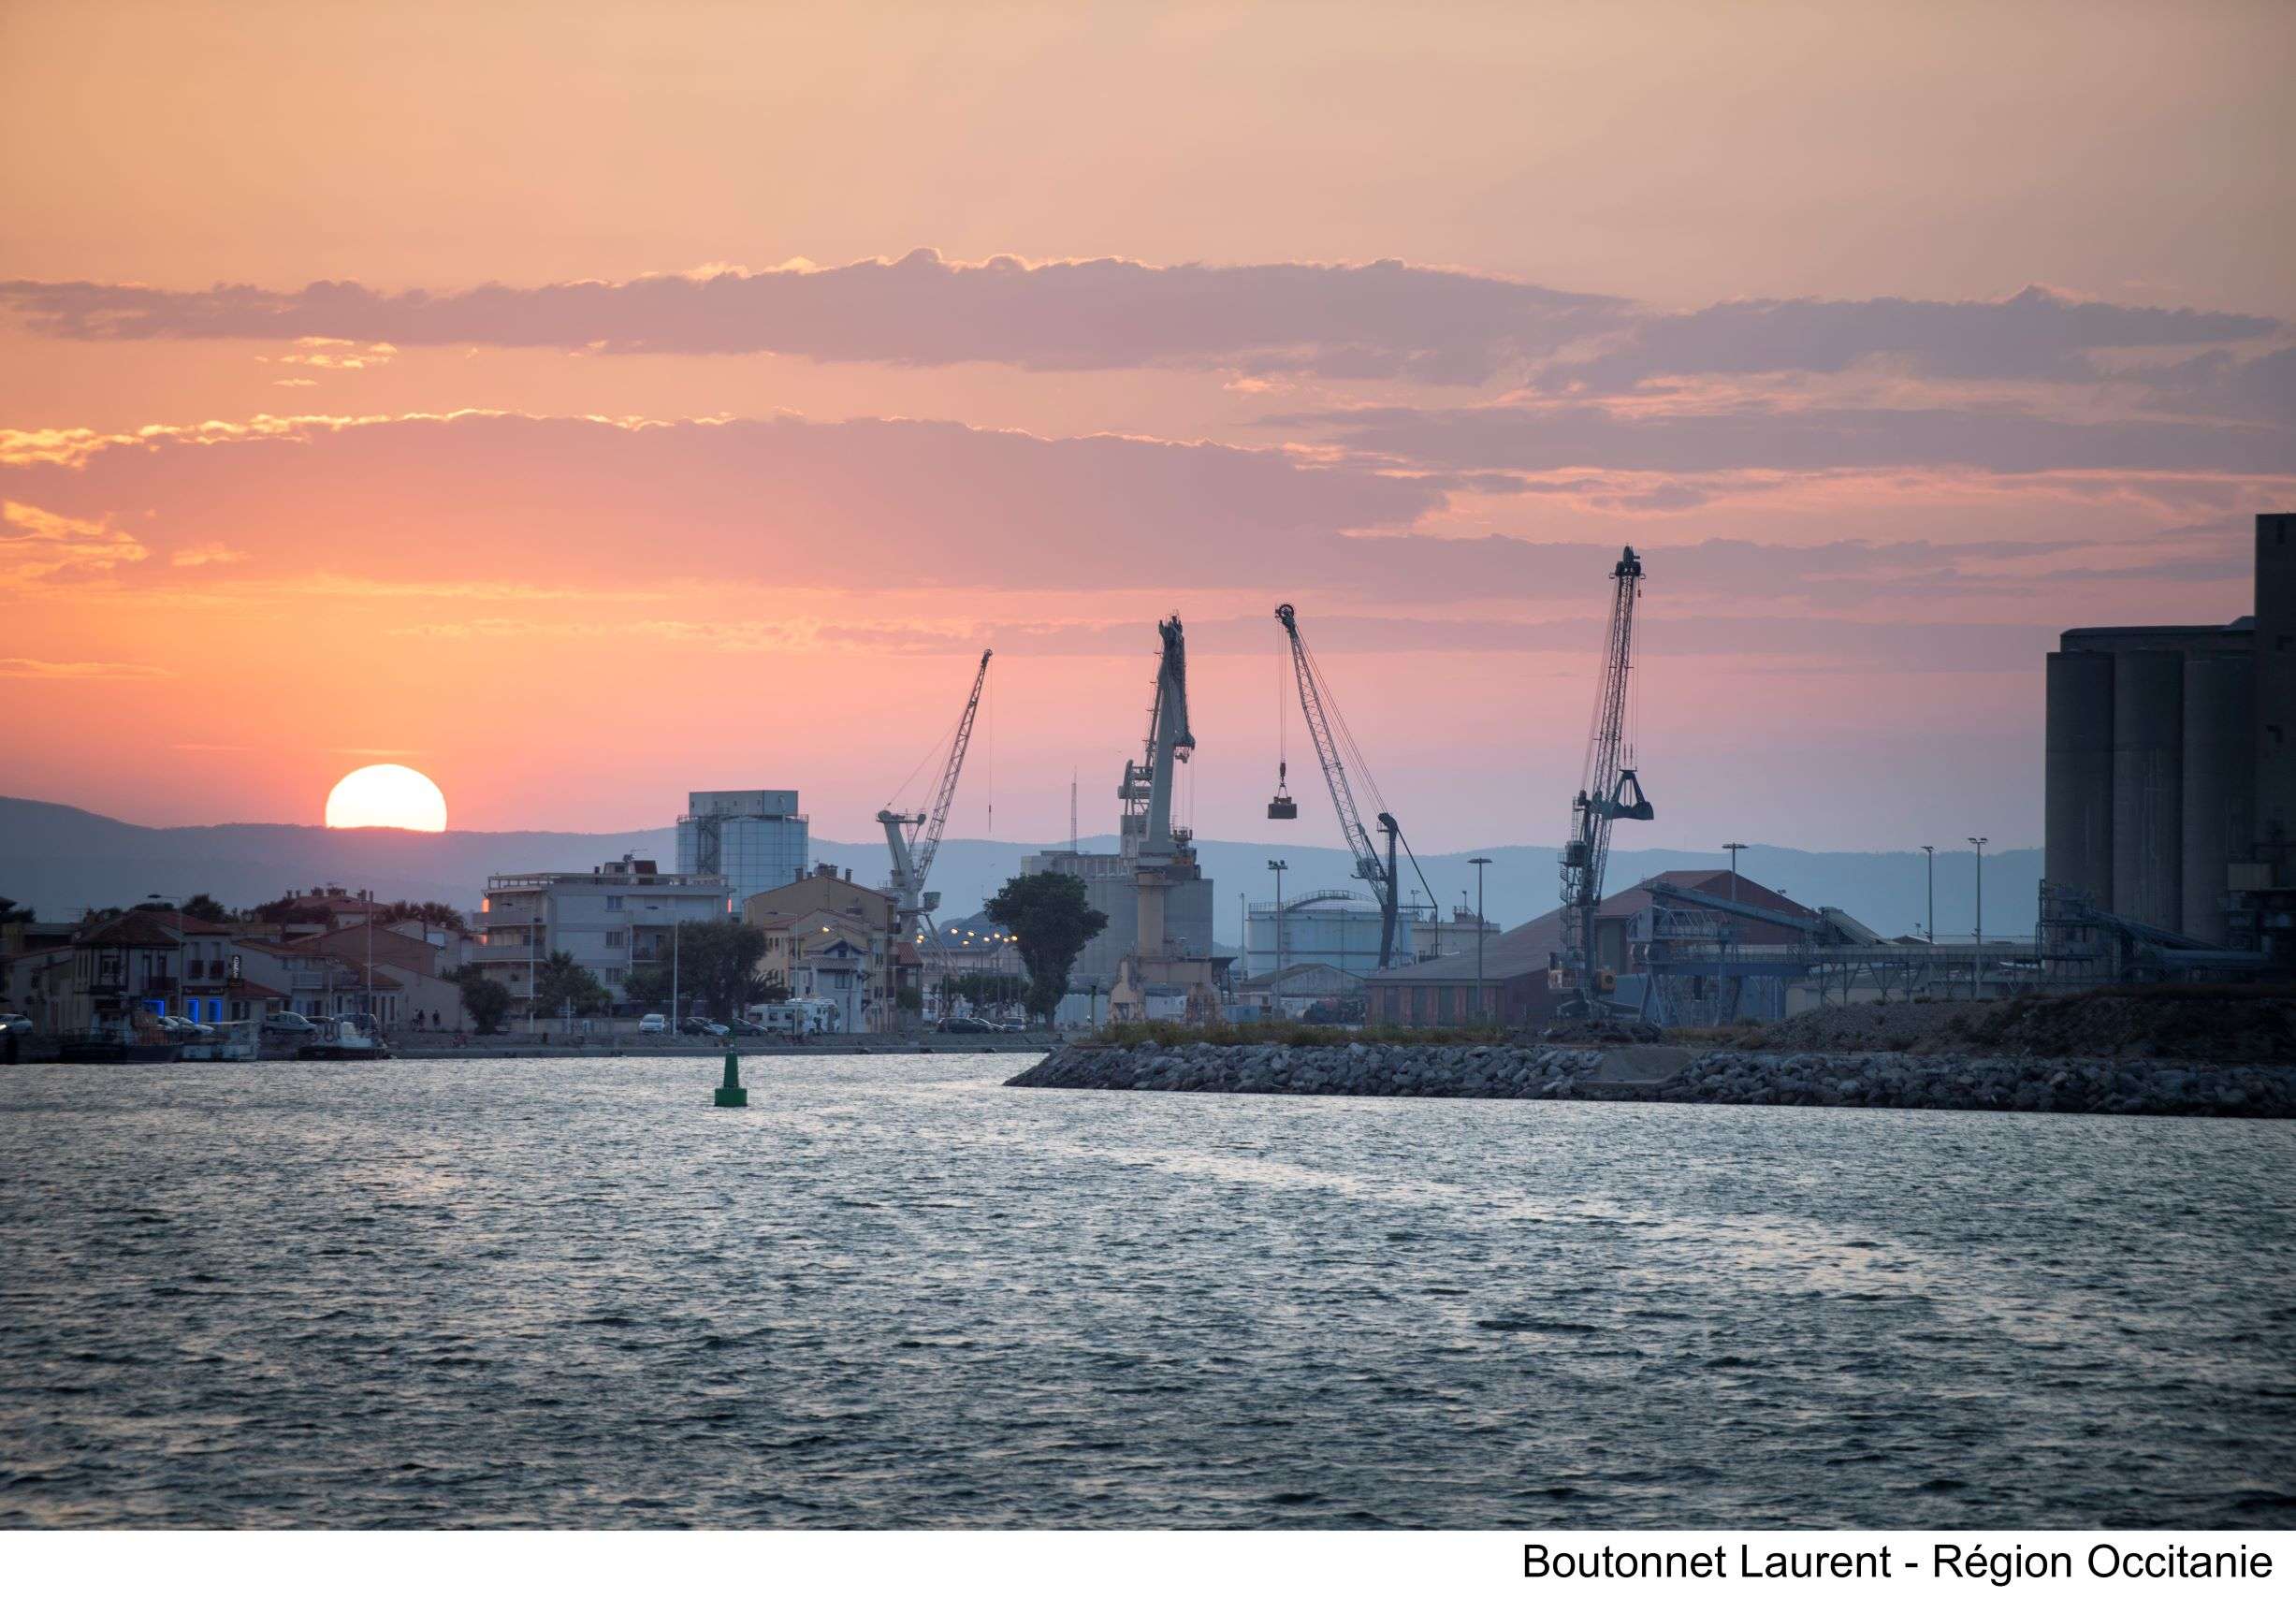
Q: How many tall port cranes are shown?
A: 4